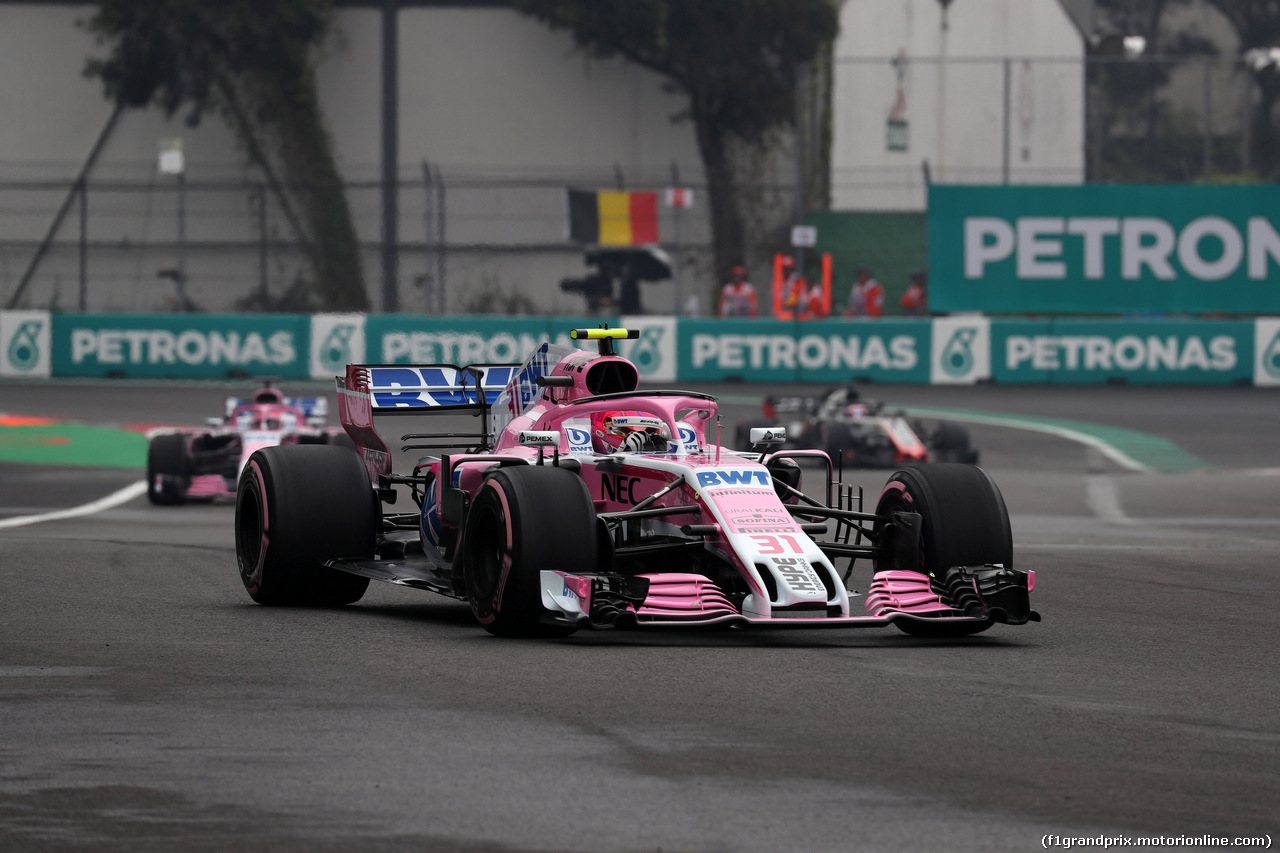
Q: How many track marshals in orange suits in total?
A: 5